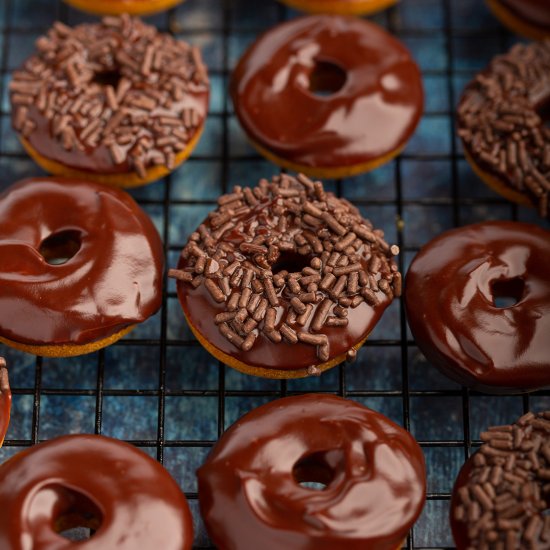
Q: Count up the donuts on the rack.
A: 13